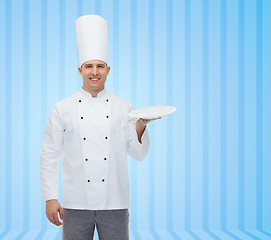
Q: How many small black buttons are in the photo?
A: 10